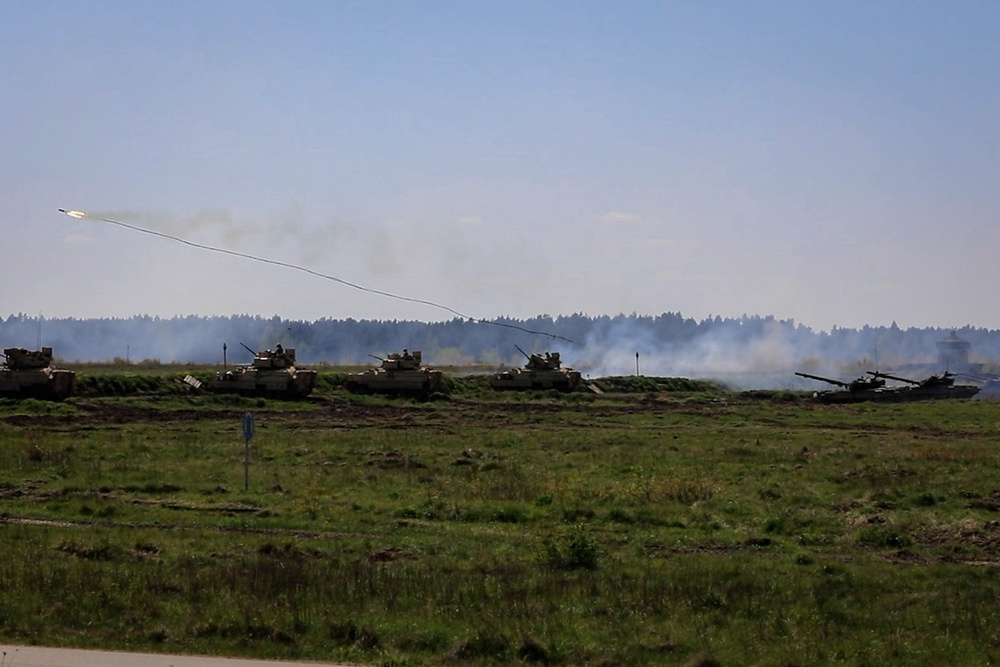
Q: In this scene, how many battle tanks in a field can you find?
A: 6